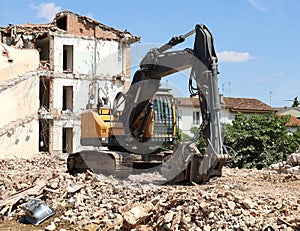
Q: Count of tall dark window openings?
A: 3